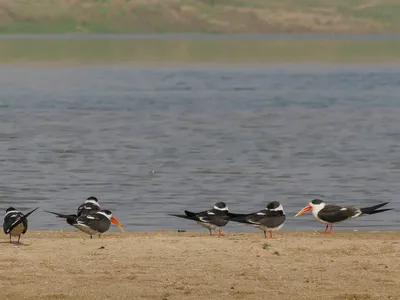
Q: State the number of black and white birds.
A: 6